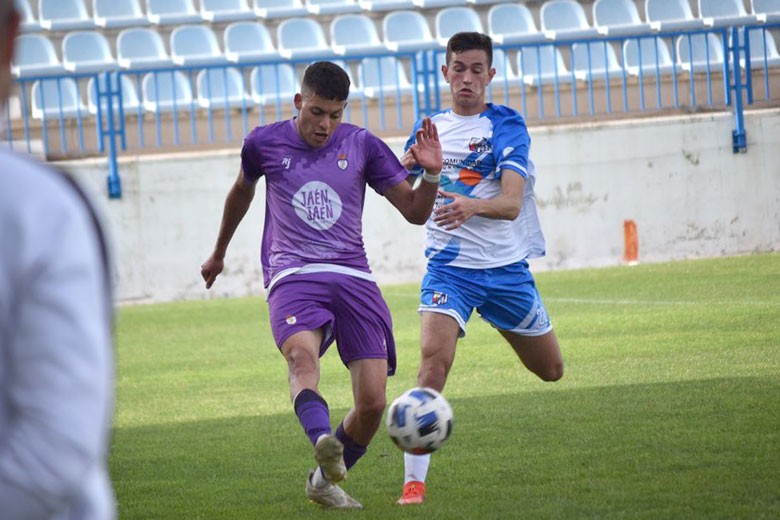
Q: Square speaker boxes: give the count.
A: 0